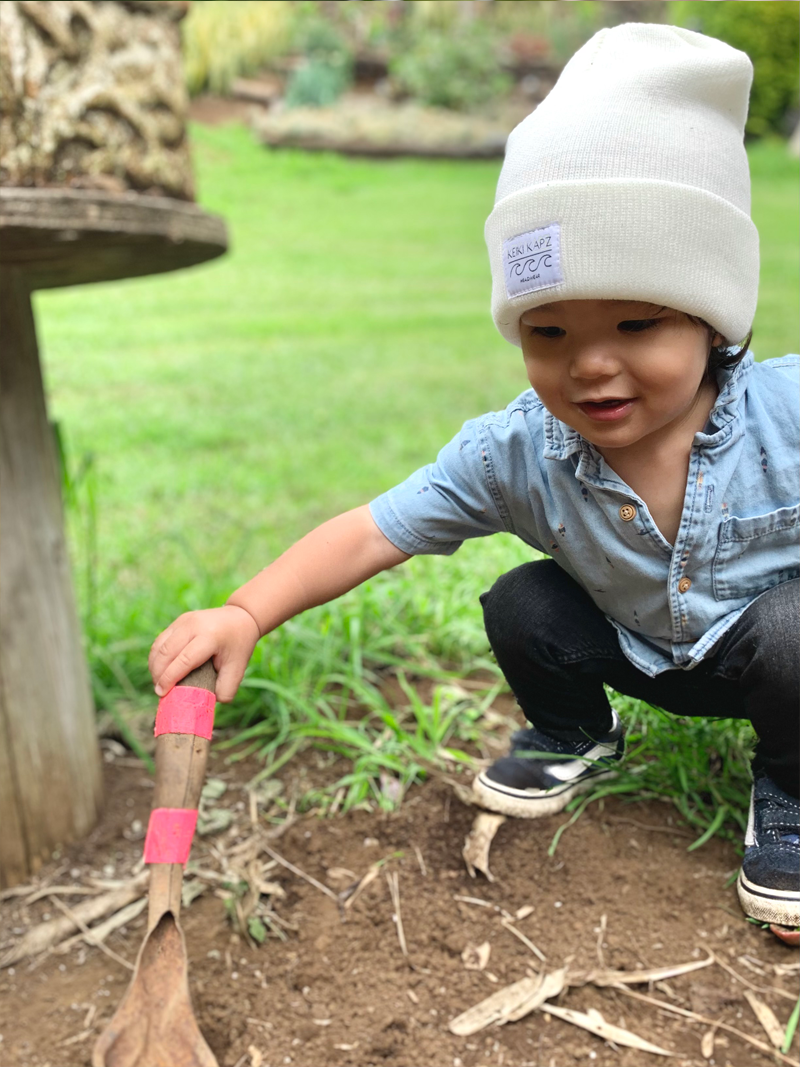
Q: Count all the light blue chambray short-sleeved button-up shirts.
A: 1